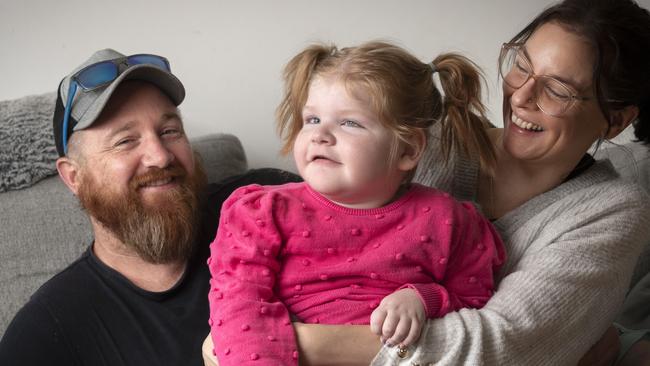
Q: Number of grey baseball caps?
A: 1